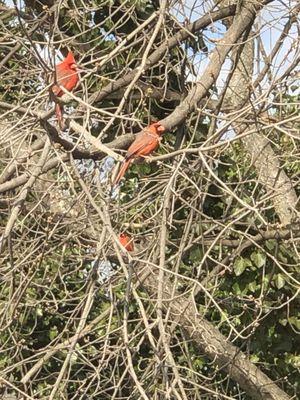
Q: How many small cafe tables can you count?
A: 0